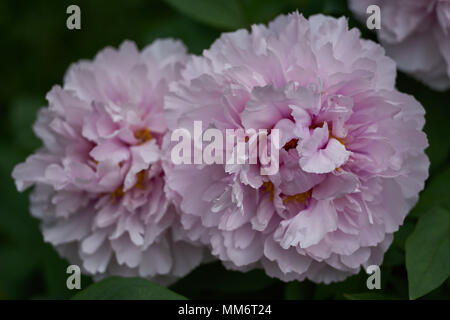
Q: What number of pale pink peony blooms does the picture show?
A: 3